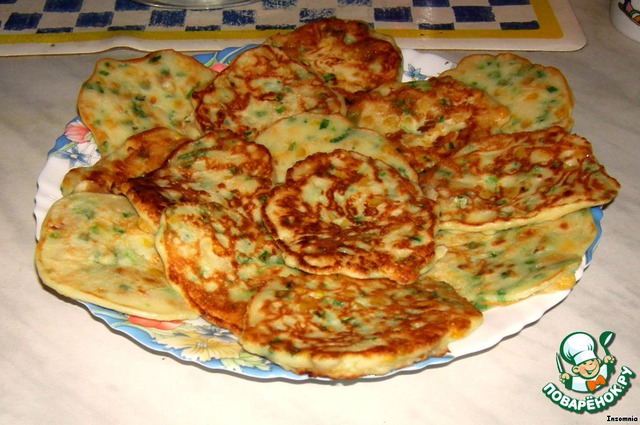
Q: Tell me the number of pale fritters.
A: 5